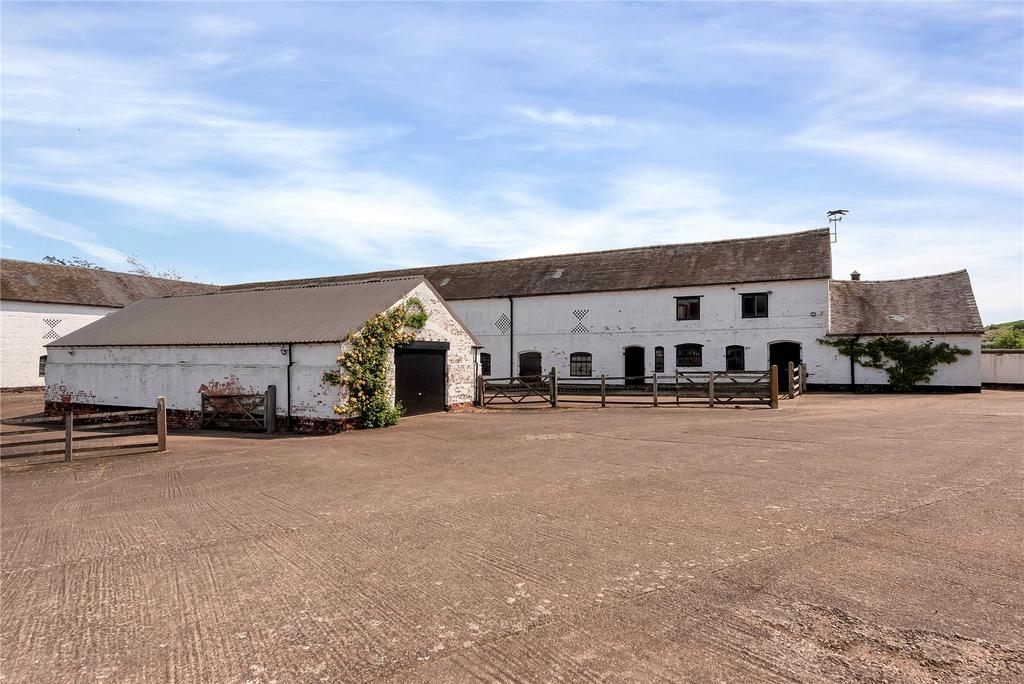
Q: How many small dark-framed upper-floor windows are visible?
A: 2